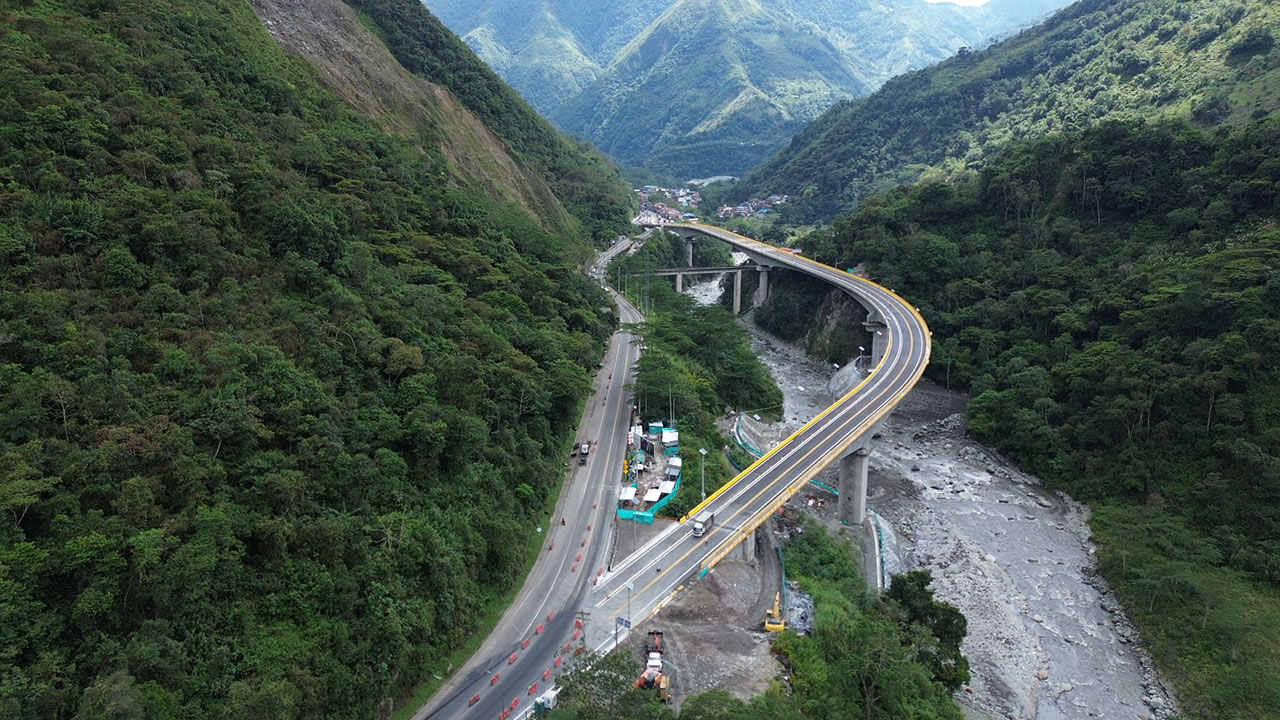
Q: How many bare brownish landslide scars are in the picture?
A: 1